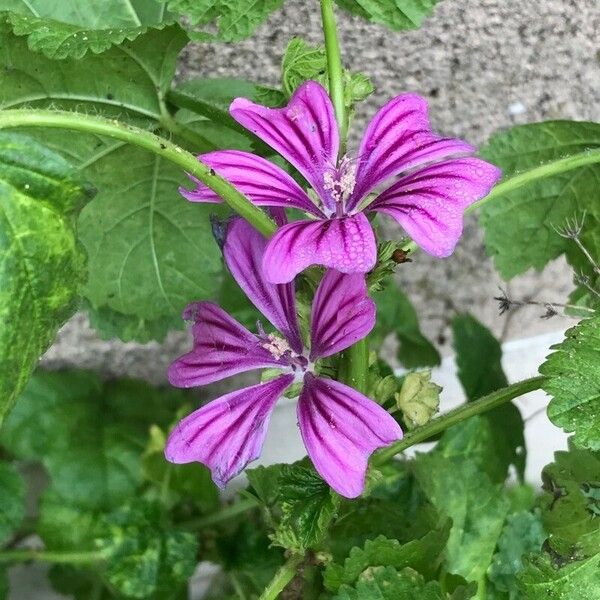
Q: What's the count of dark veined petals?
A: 10